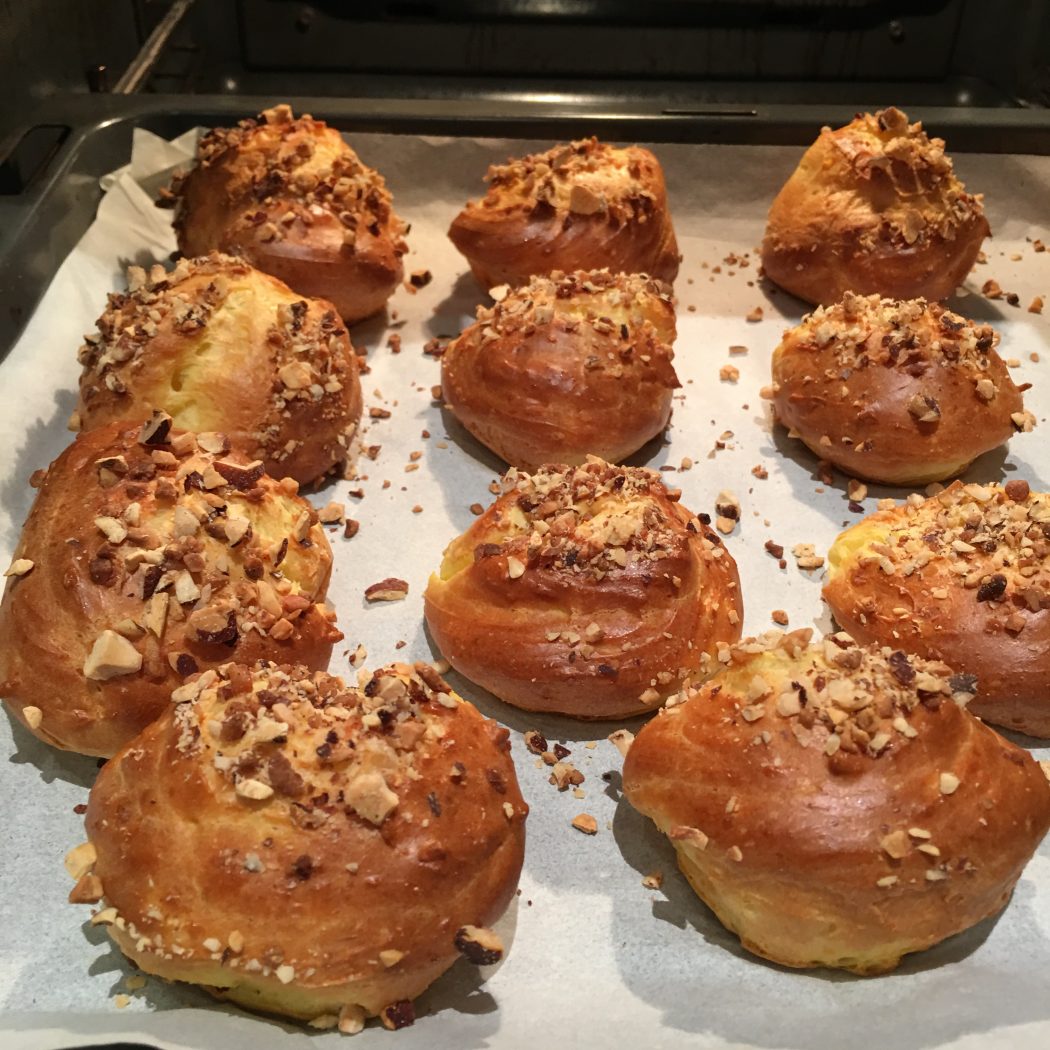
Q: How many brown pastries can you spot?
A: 11